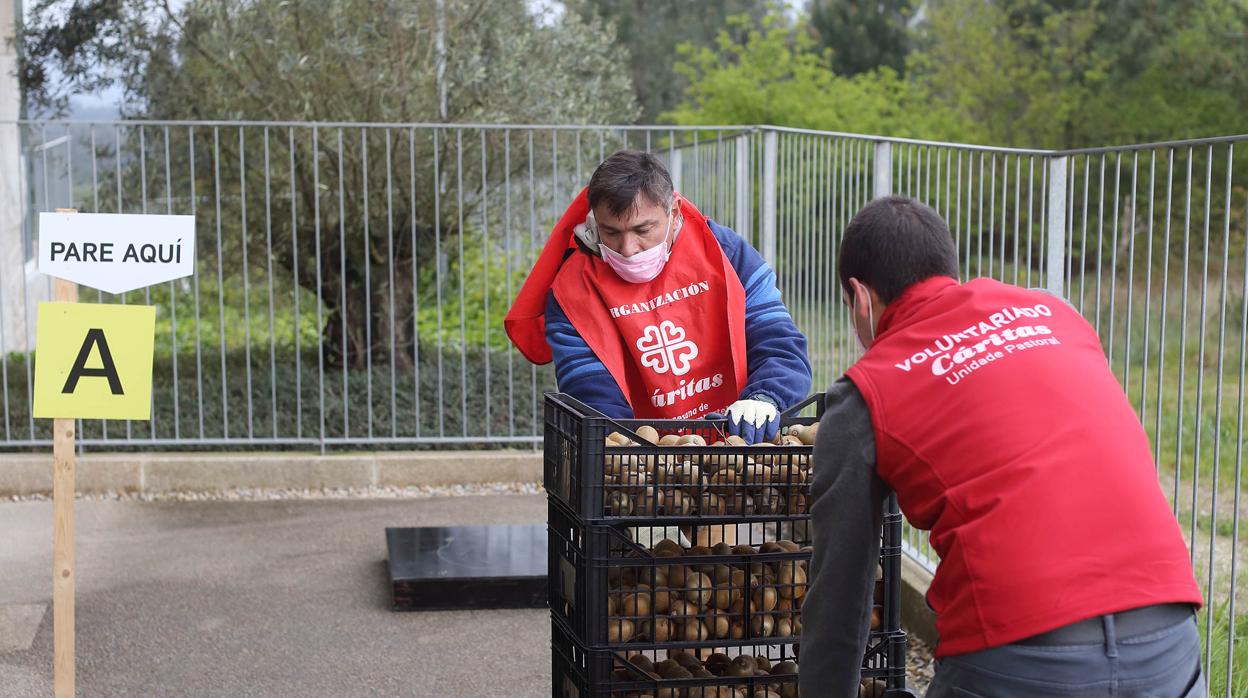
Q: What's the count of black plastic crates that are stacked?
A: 3